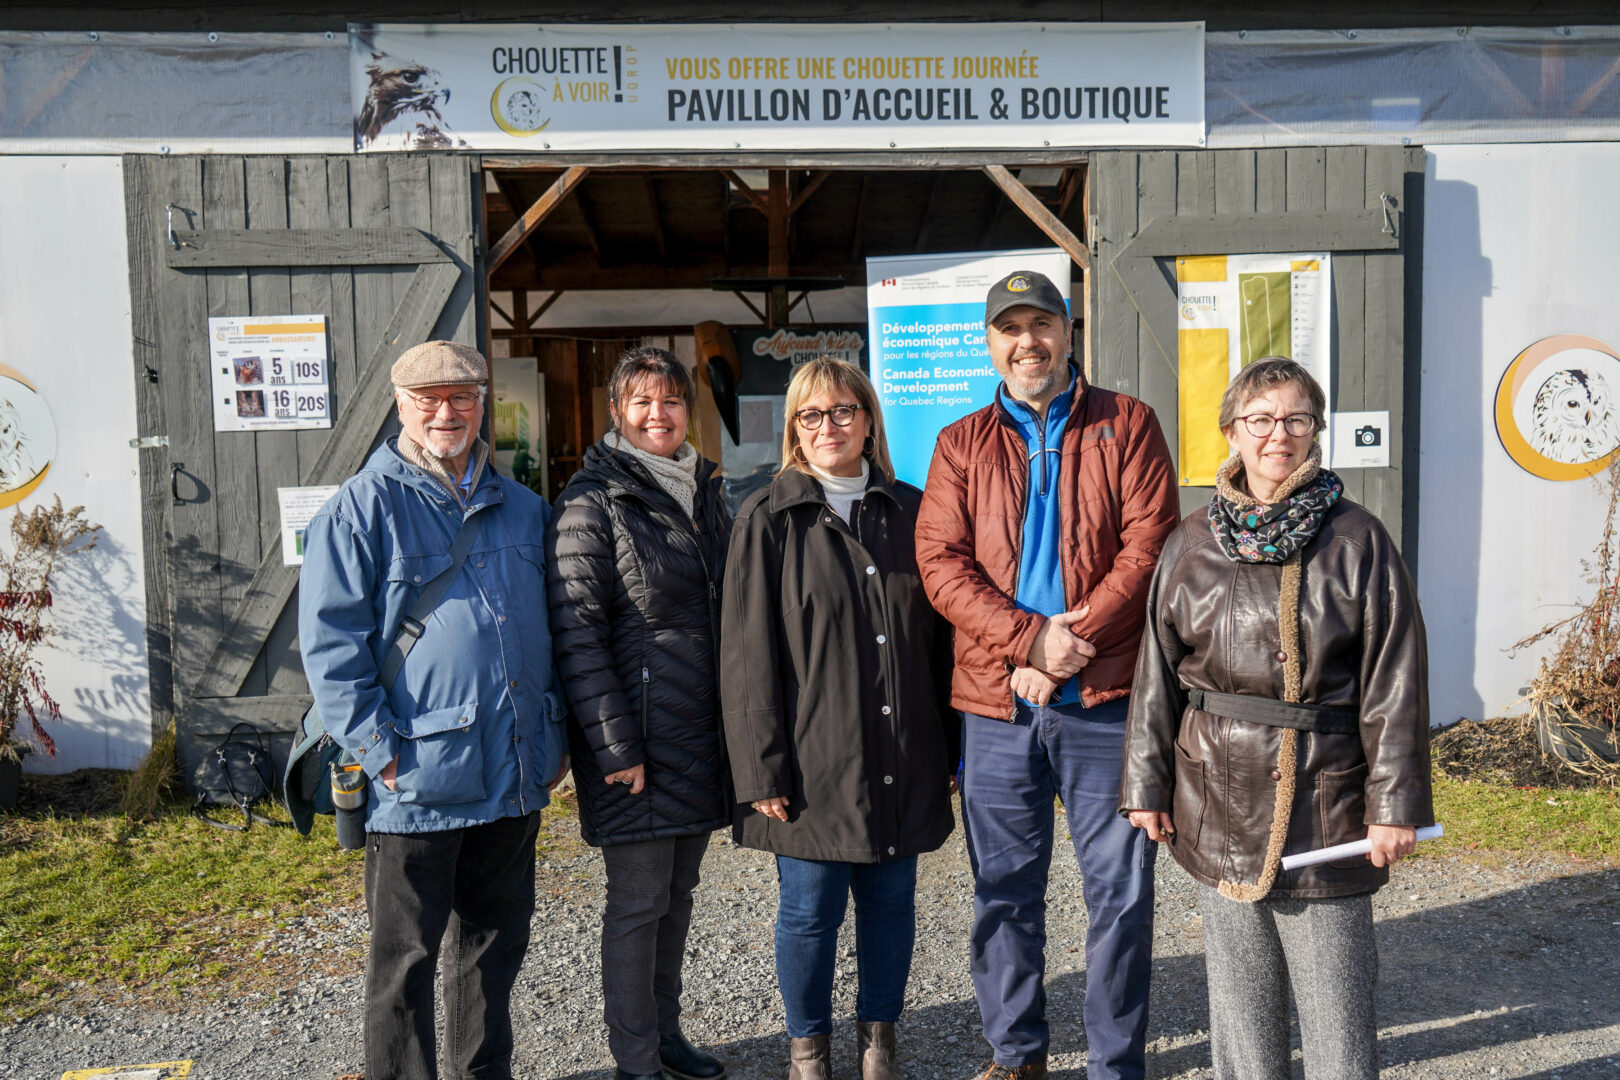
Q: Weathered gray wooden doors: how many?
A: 2